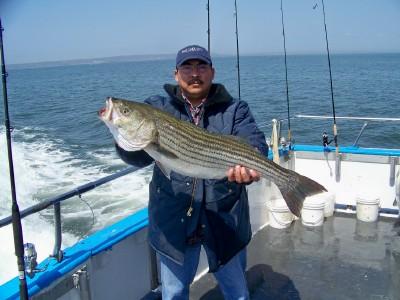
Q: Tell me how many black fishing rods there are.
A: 5